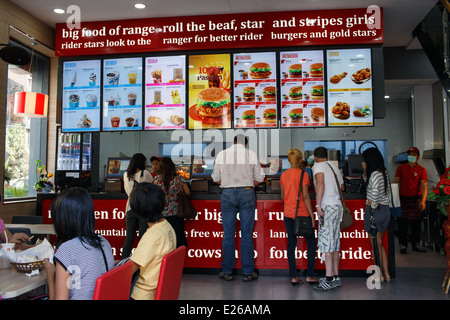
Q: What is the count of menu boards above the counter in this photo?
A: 7